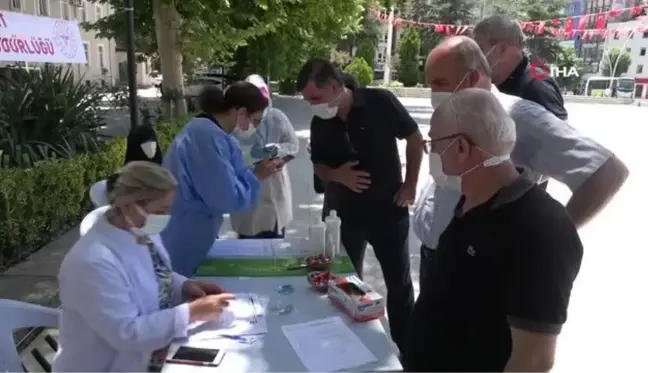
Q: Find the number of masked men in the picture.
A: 4